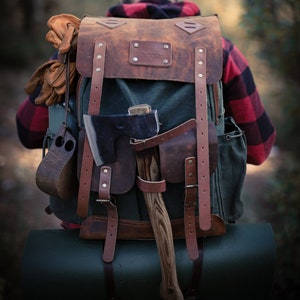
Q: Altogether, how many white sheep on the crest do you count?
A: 0